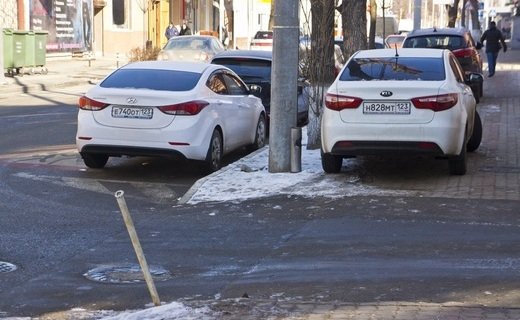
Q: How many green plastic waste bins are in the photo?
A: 2